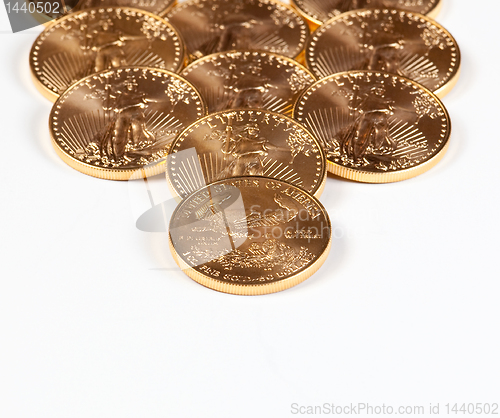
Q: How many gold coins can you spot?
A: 10